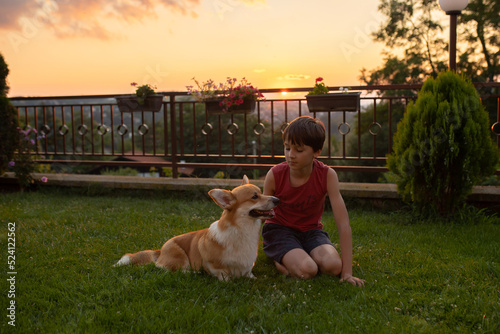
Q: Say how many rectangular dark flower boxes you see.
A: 3